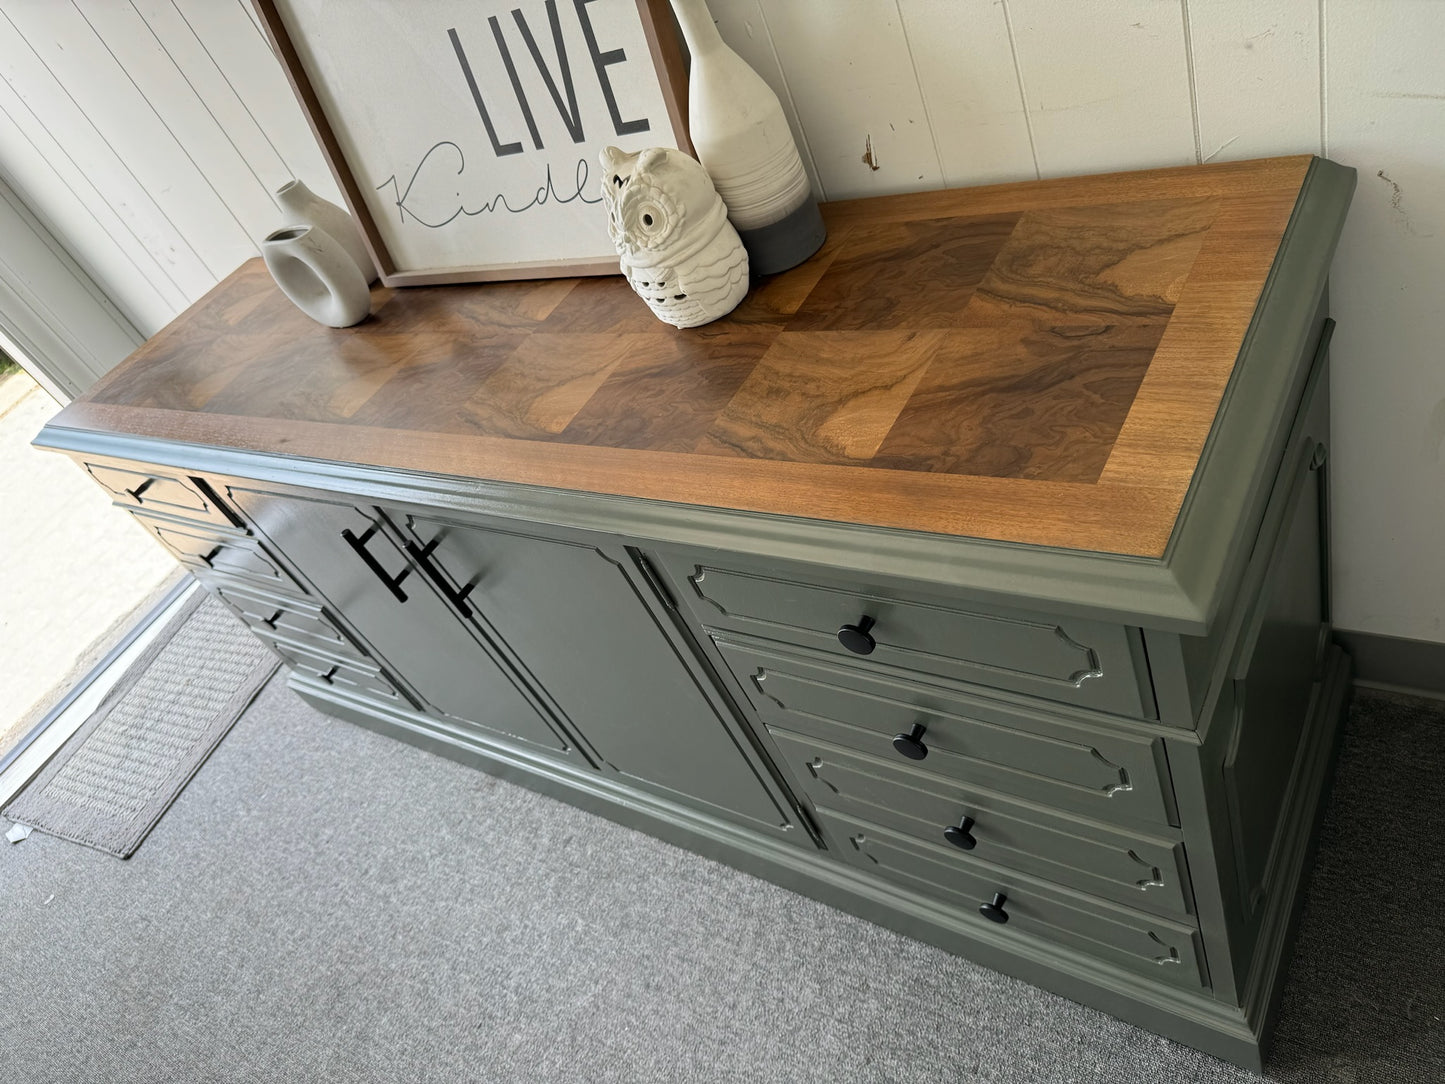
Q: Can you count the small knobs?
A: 8